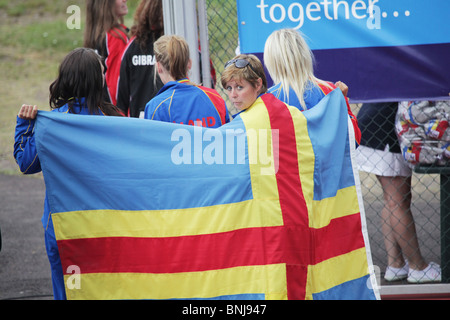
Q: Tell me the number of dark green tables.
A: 1